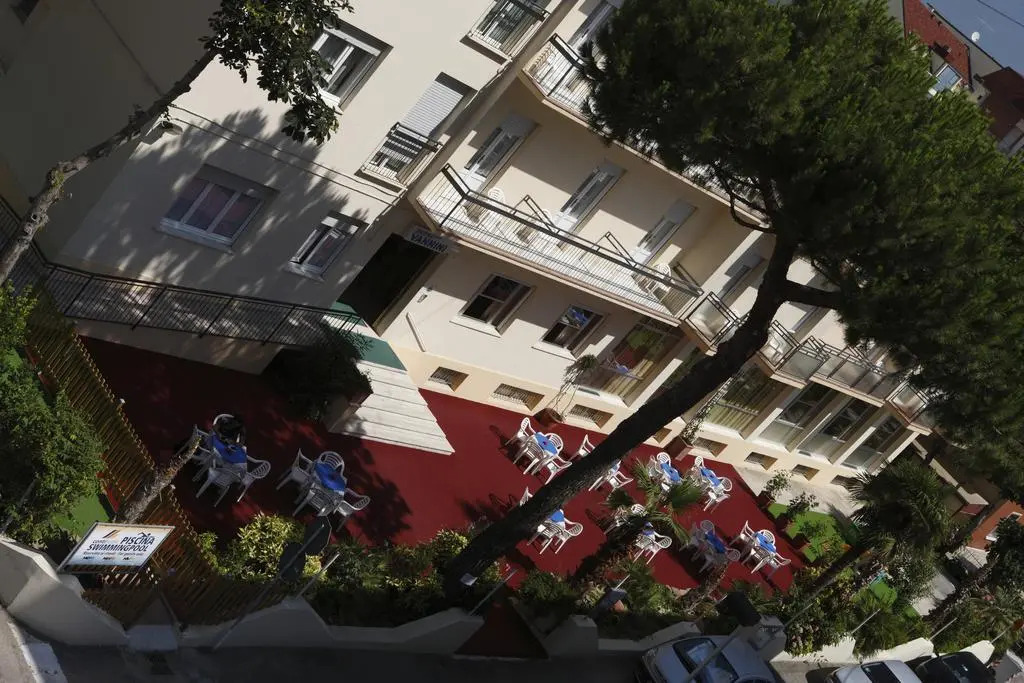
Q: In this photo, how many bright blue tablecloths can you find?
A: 10